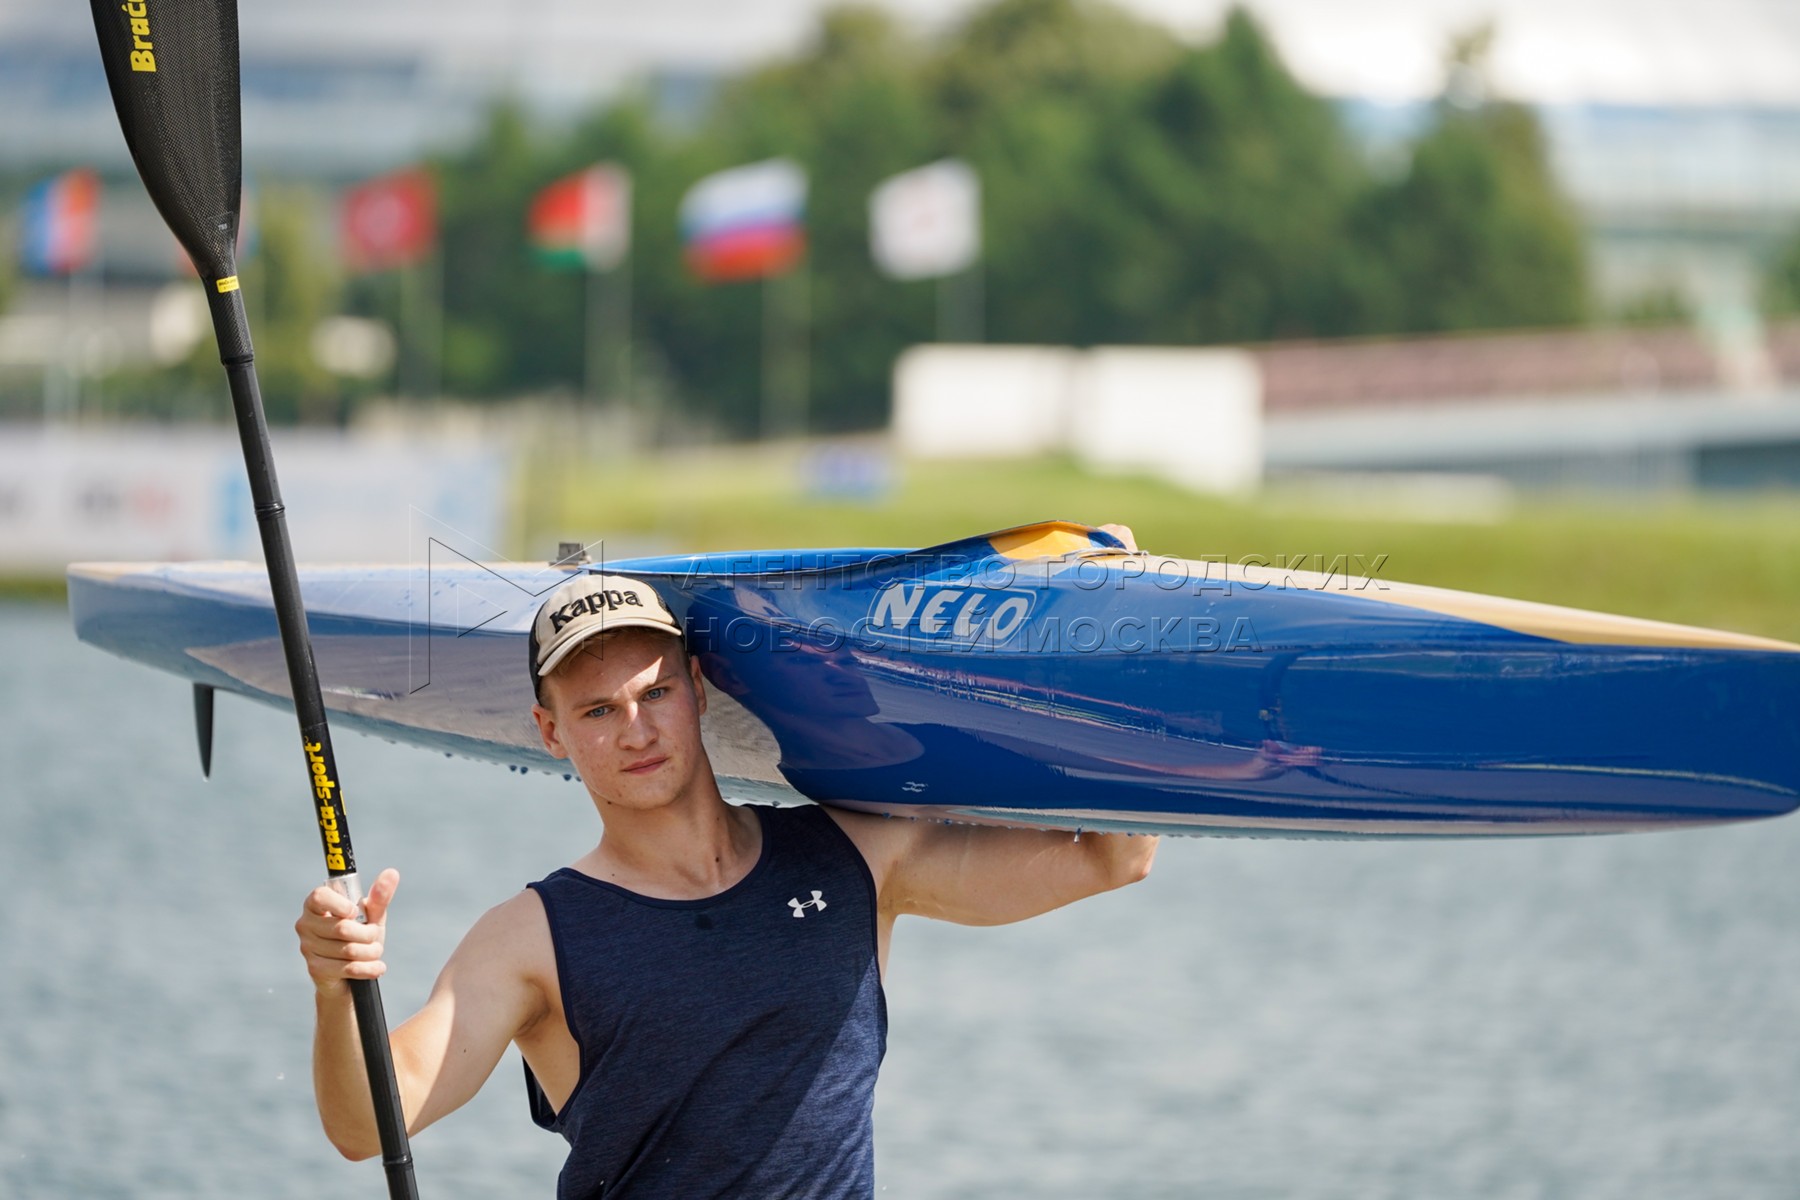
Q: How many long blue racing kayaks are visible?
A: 1